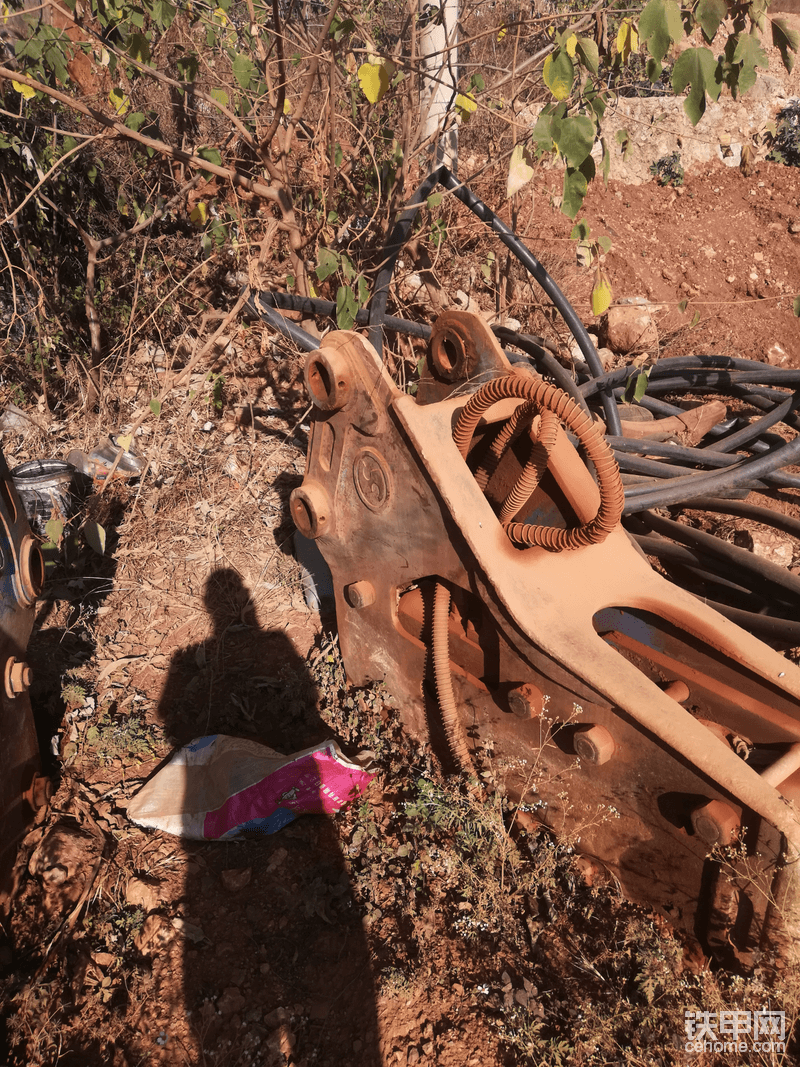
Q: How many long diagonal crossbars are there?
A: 2